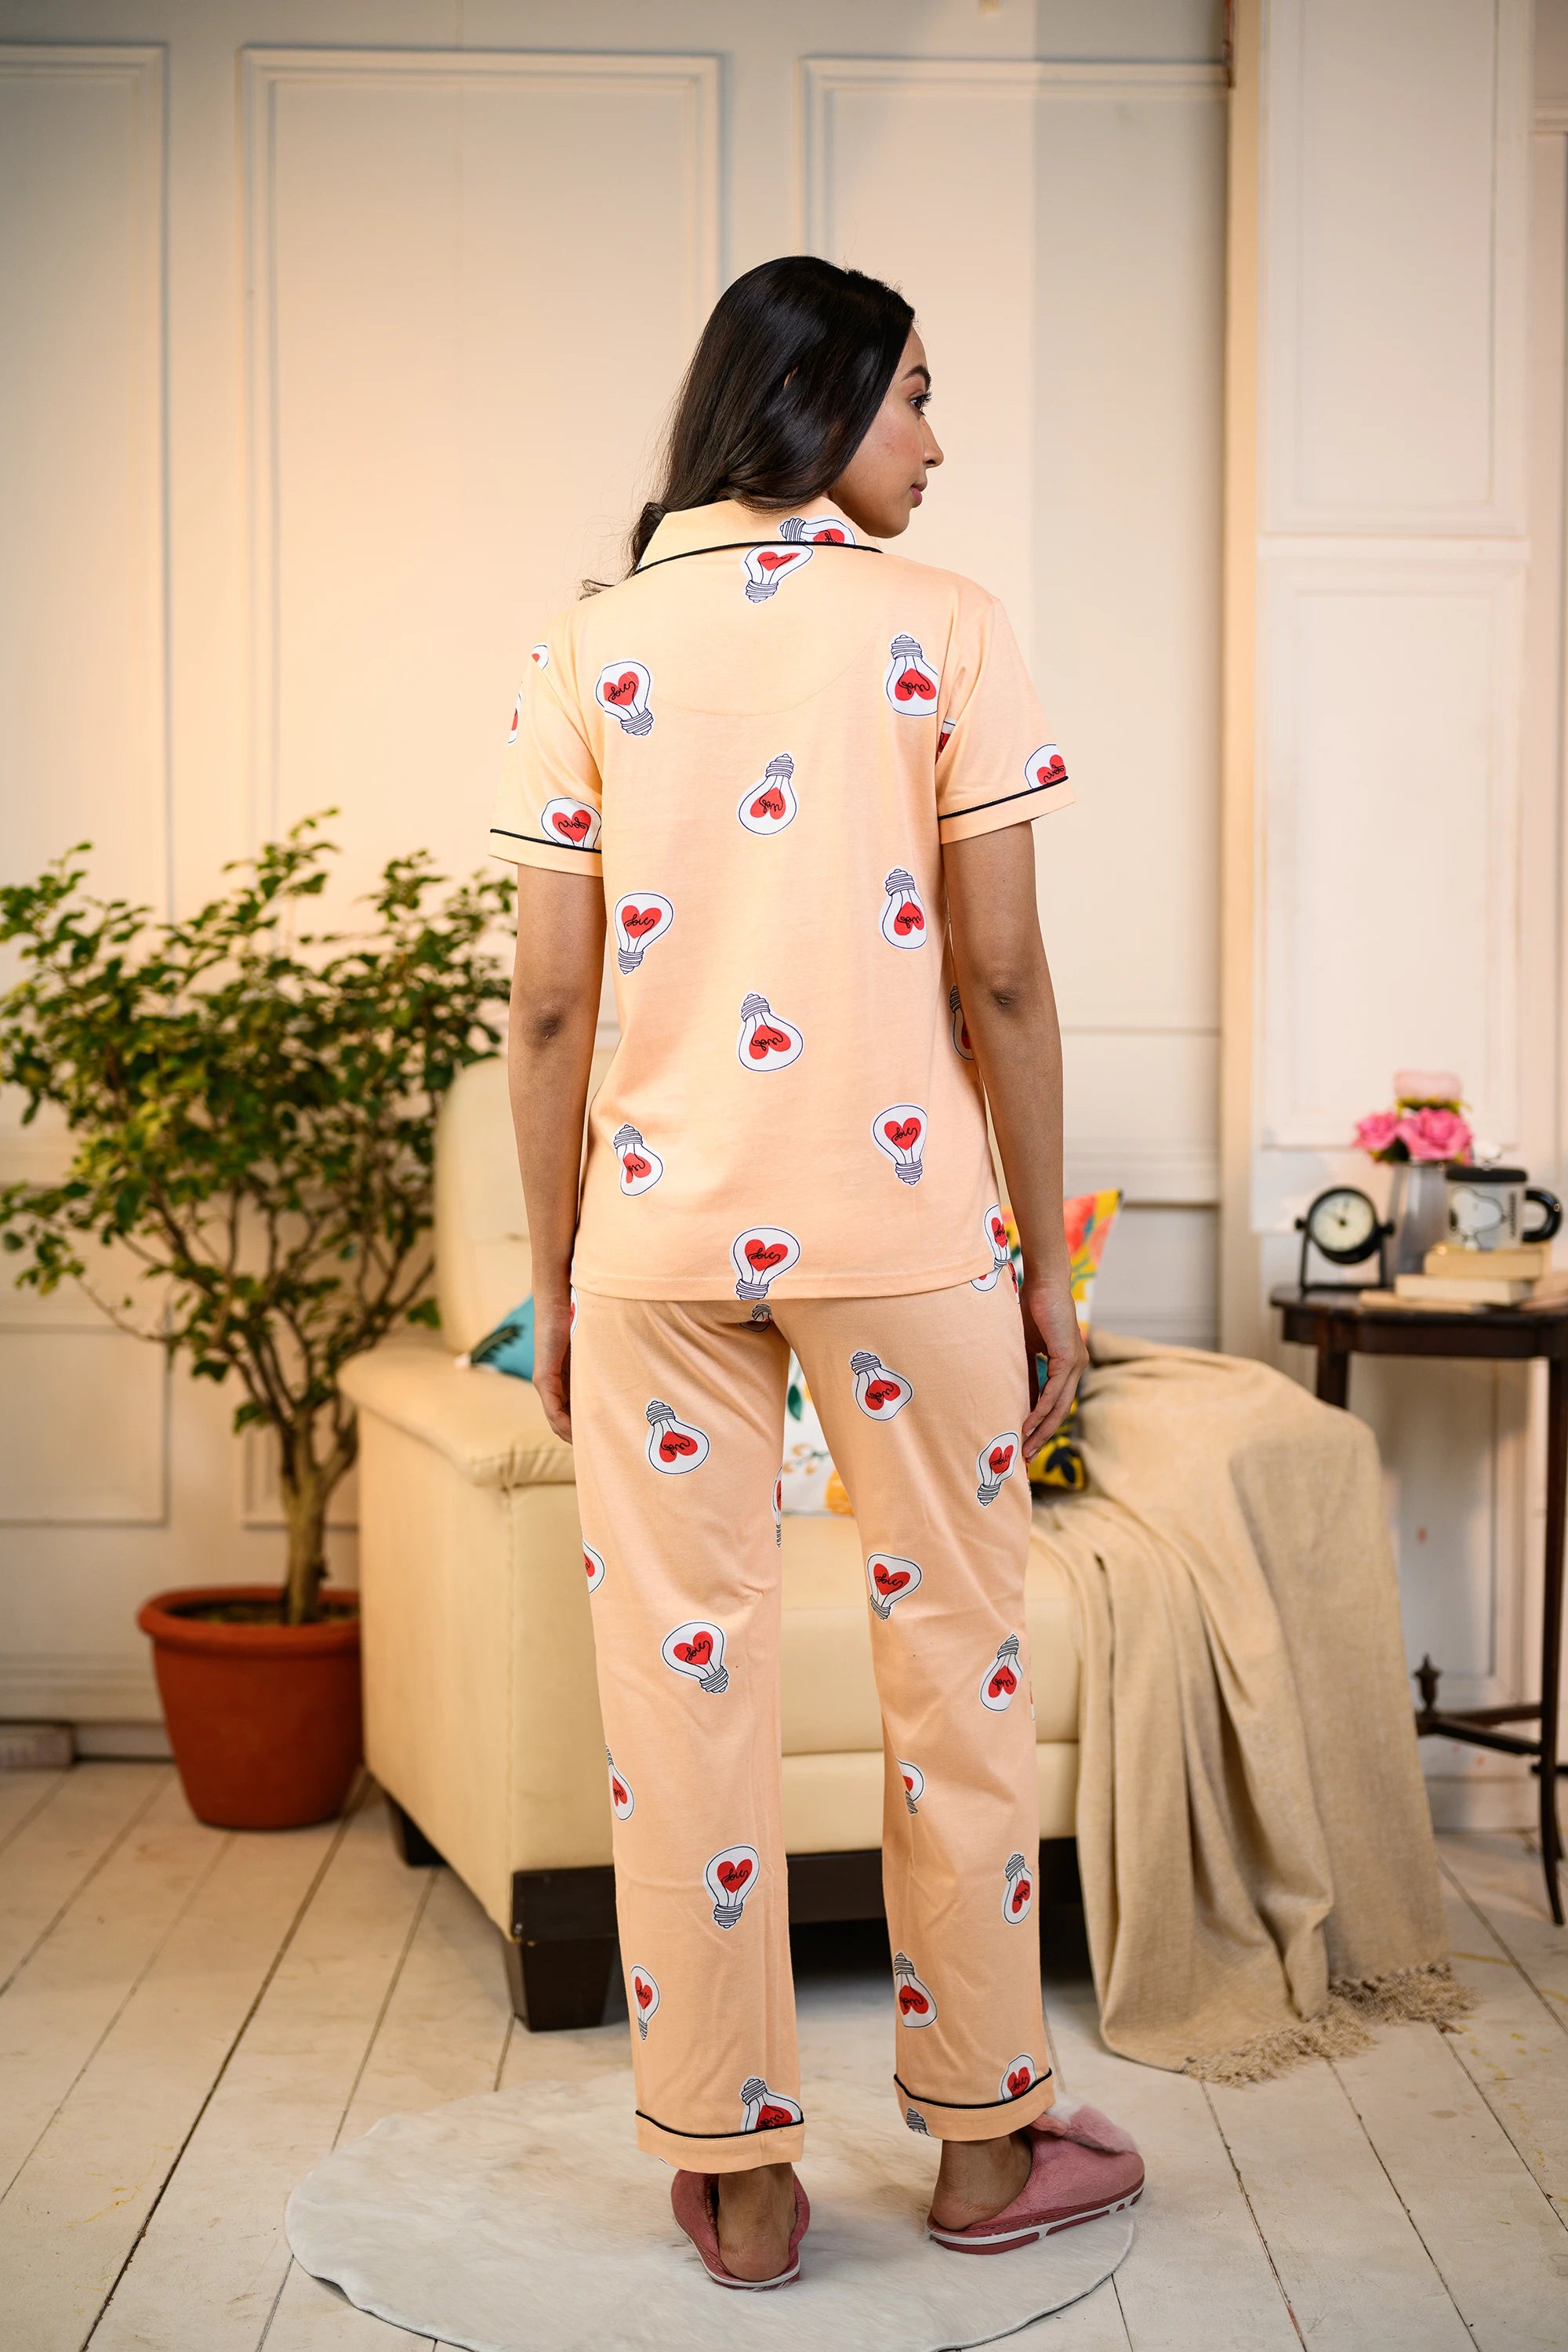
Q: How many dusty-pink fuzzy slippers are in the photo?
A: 2